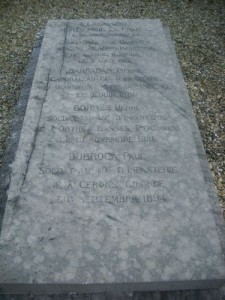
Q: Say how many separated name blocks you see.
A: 4